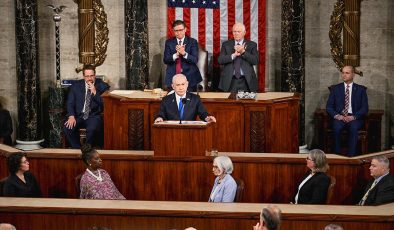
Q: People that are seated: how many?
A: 7